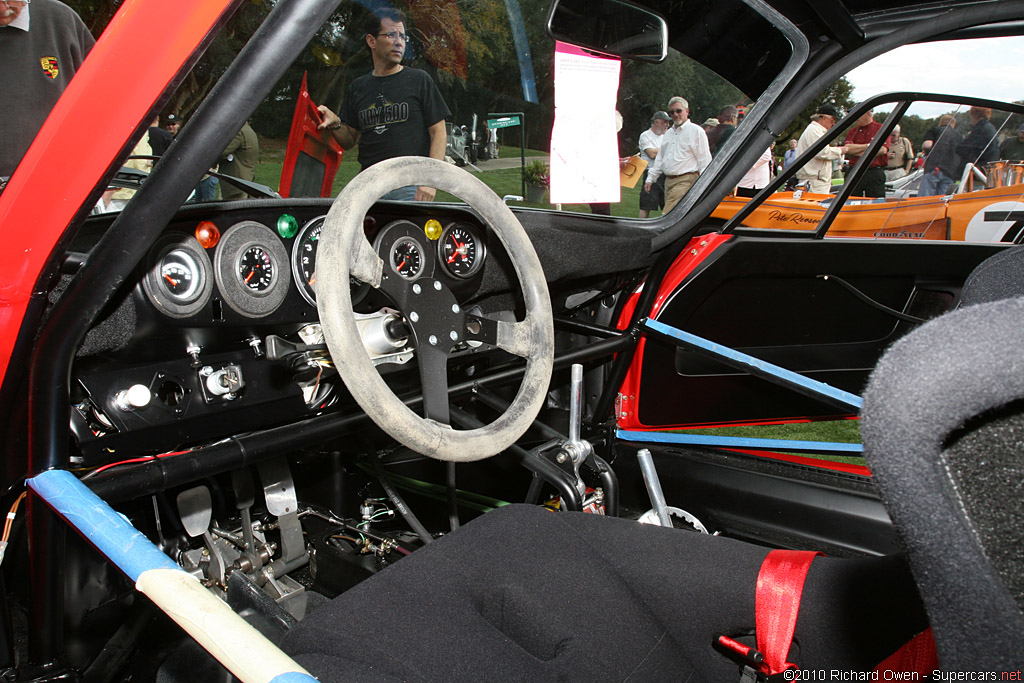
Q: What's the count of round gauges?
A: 5